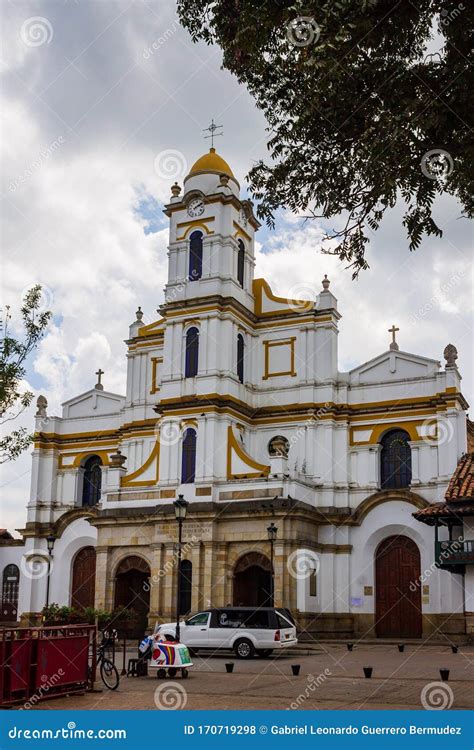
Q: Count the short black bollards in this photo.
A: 7